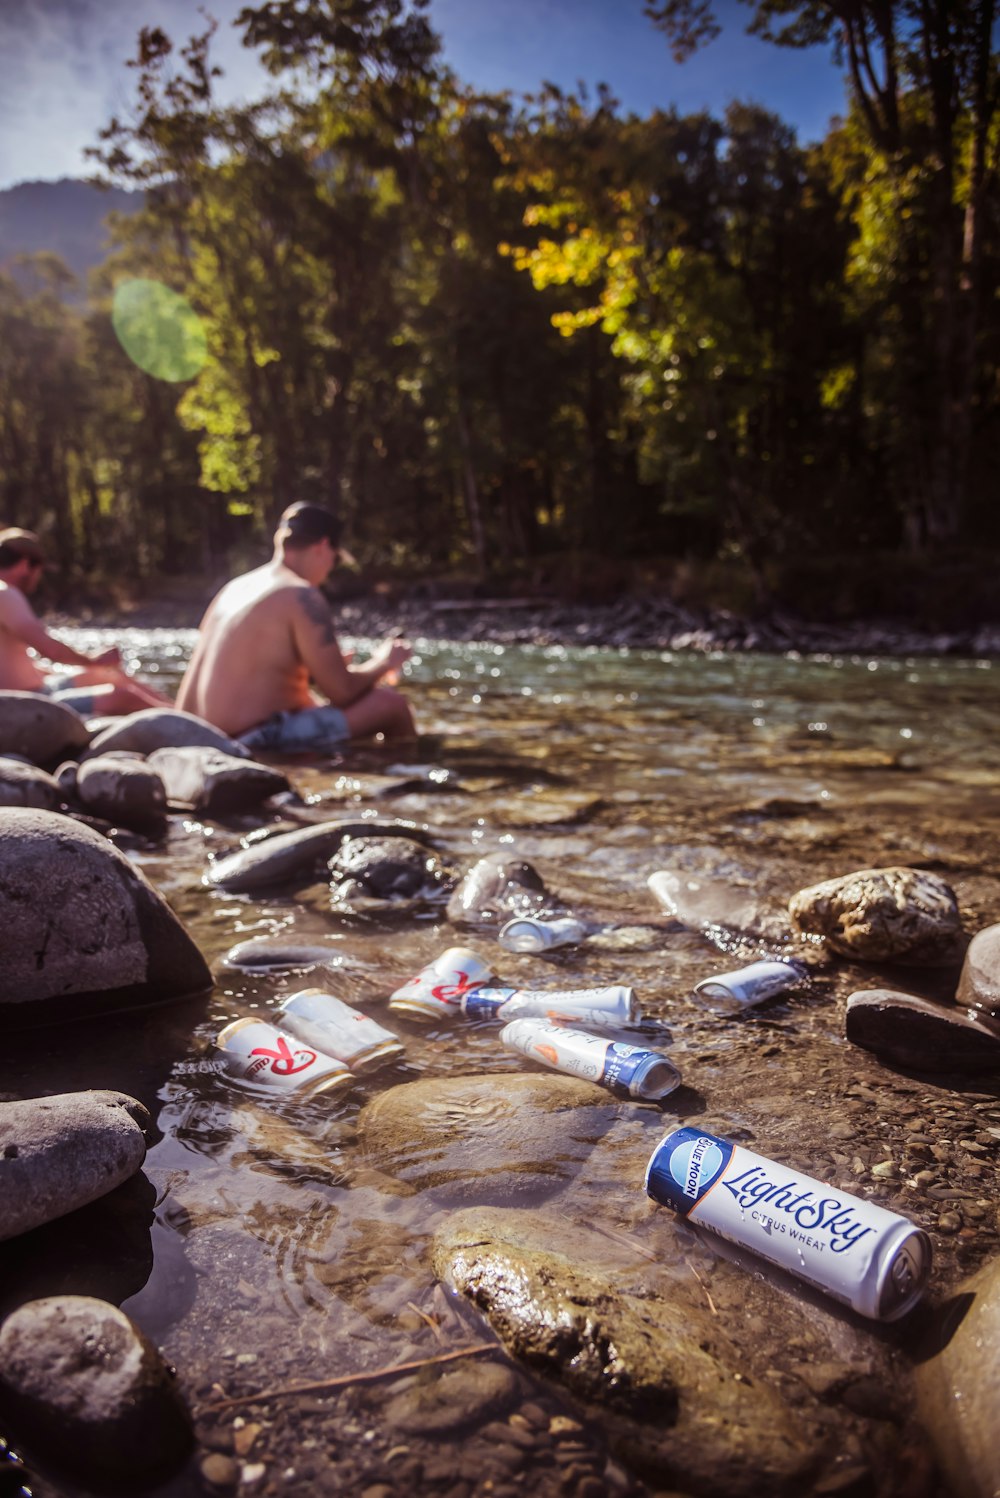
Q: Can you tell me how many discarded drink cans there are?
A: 8